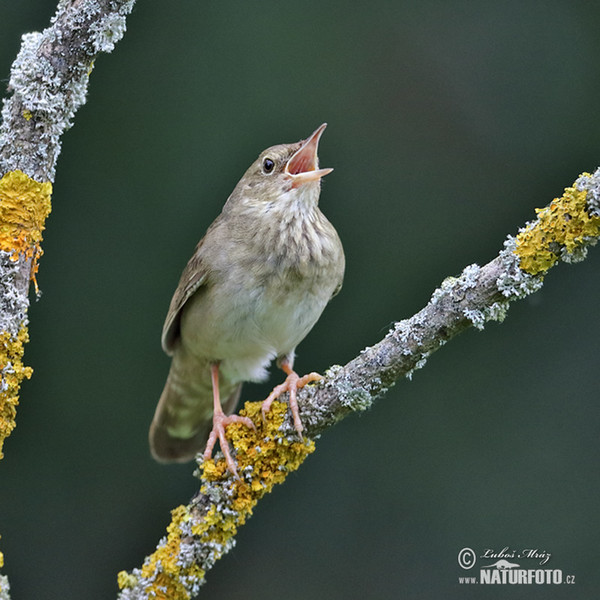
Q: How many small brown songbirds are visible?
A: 1